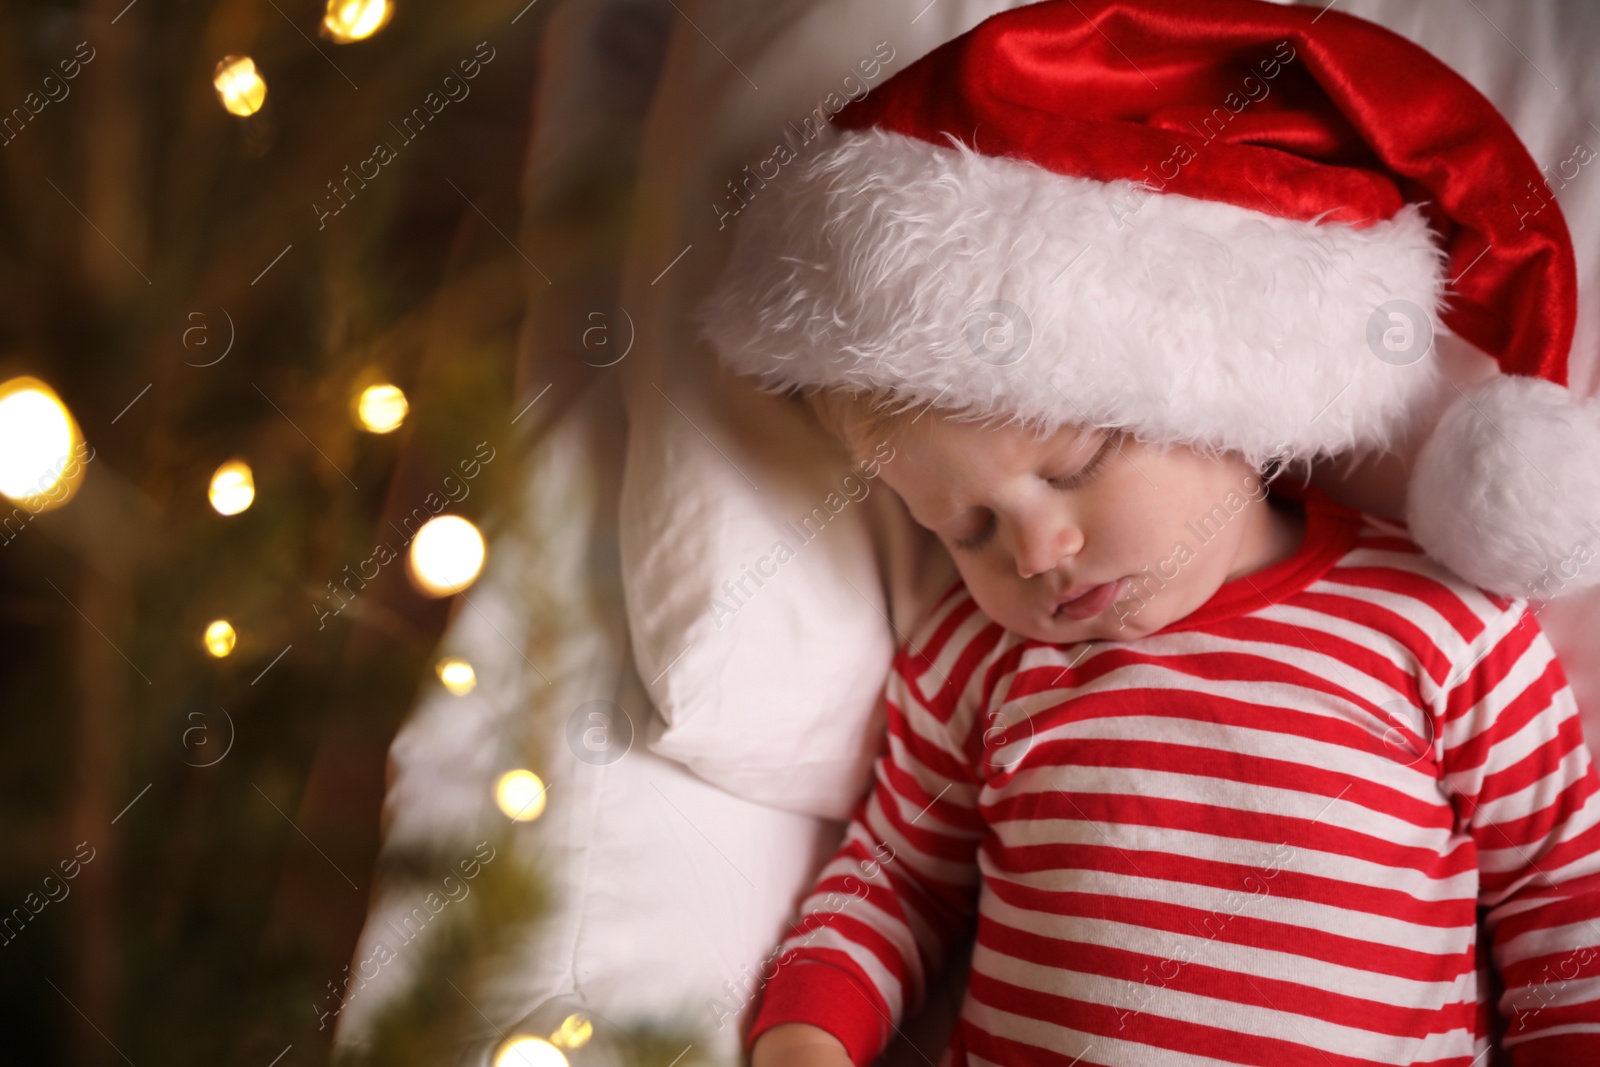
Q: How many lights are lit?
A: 11